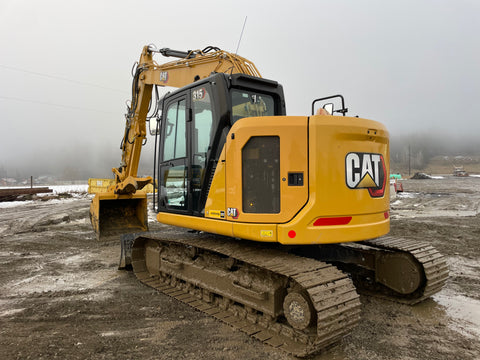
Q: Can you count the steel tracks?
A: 2